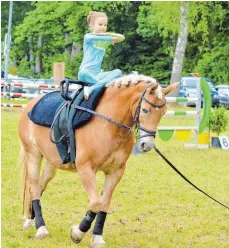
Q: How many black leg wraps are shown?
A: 4